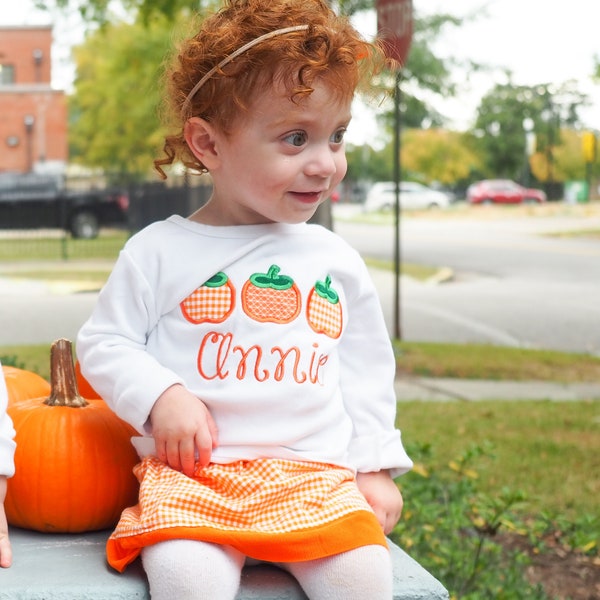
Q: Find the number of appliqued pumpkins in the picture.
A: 3